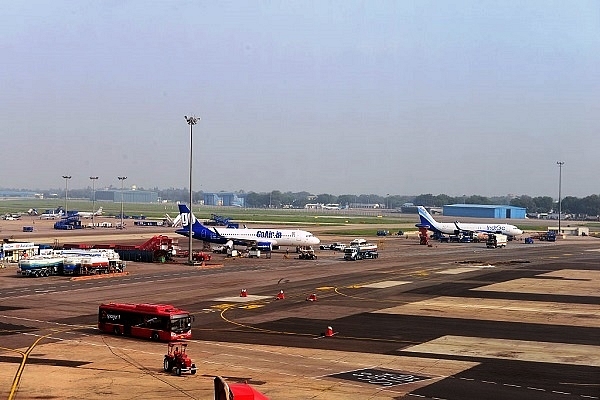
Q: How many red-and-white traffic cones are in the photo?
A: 4